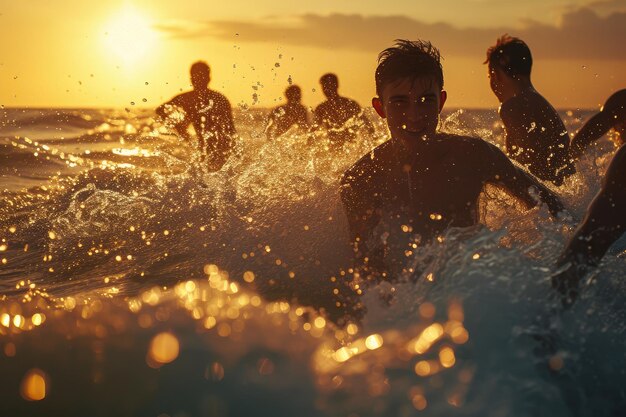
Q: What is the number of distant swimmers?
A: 3